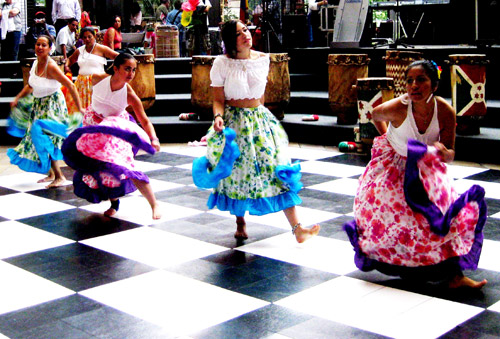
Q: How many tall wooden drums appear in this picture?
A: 8